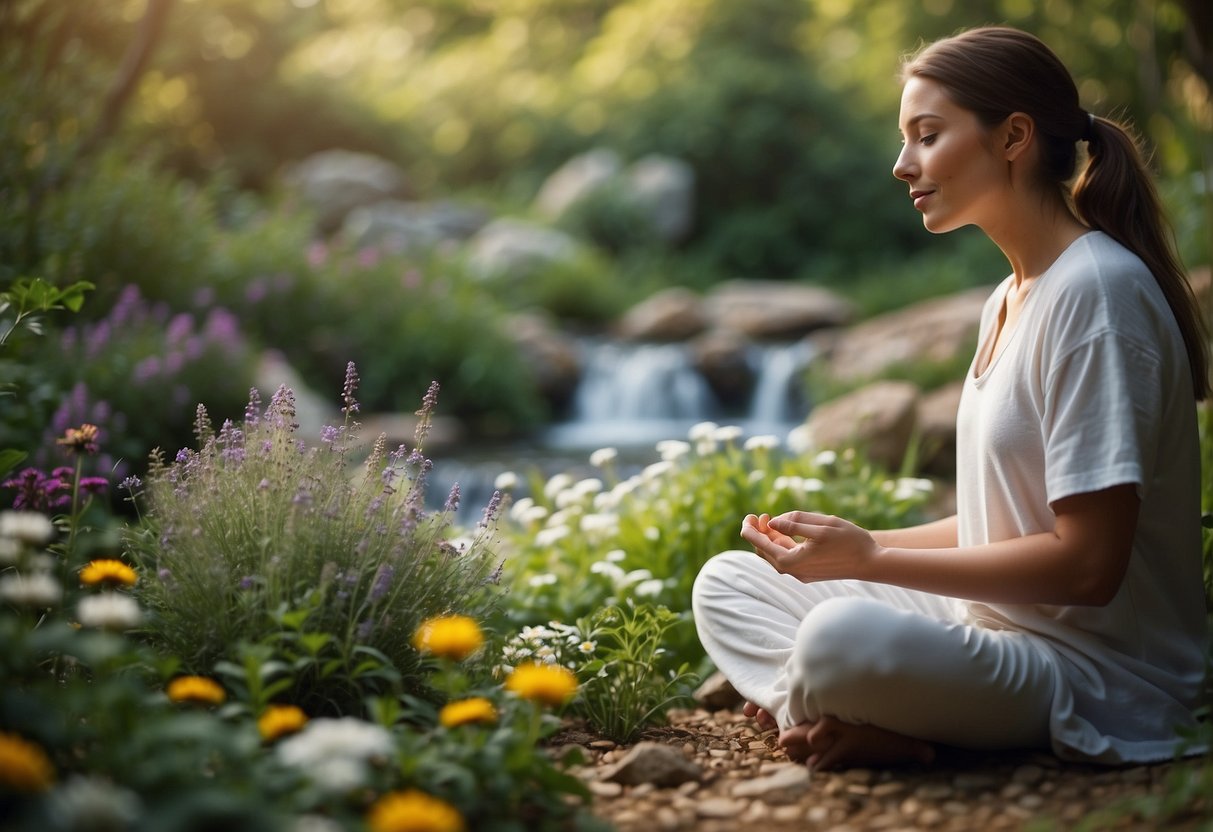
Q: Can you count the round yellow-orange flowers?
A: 8